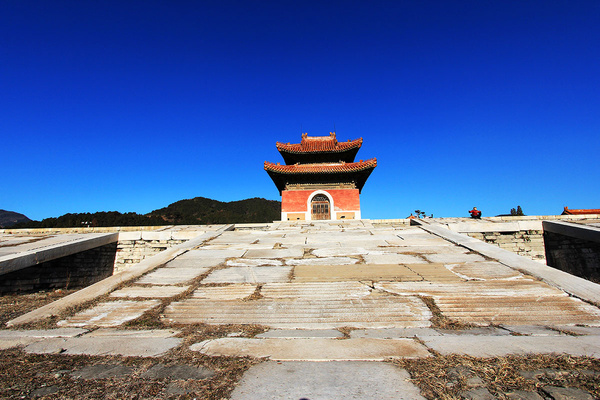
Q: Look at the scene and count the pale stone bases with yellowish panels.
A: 2